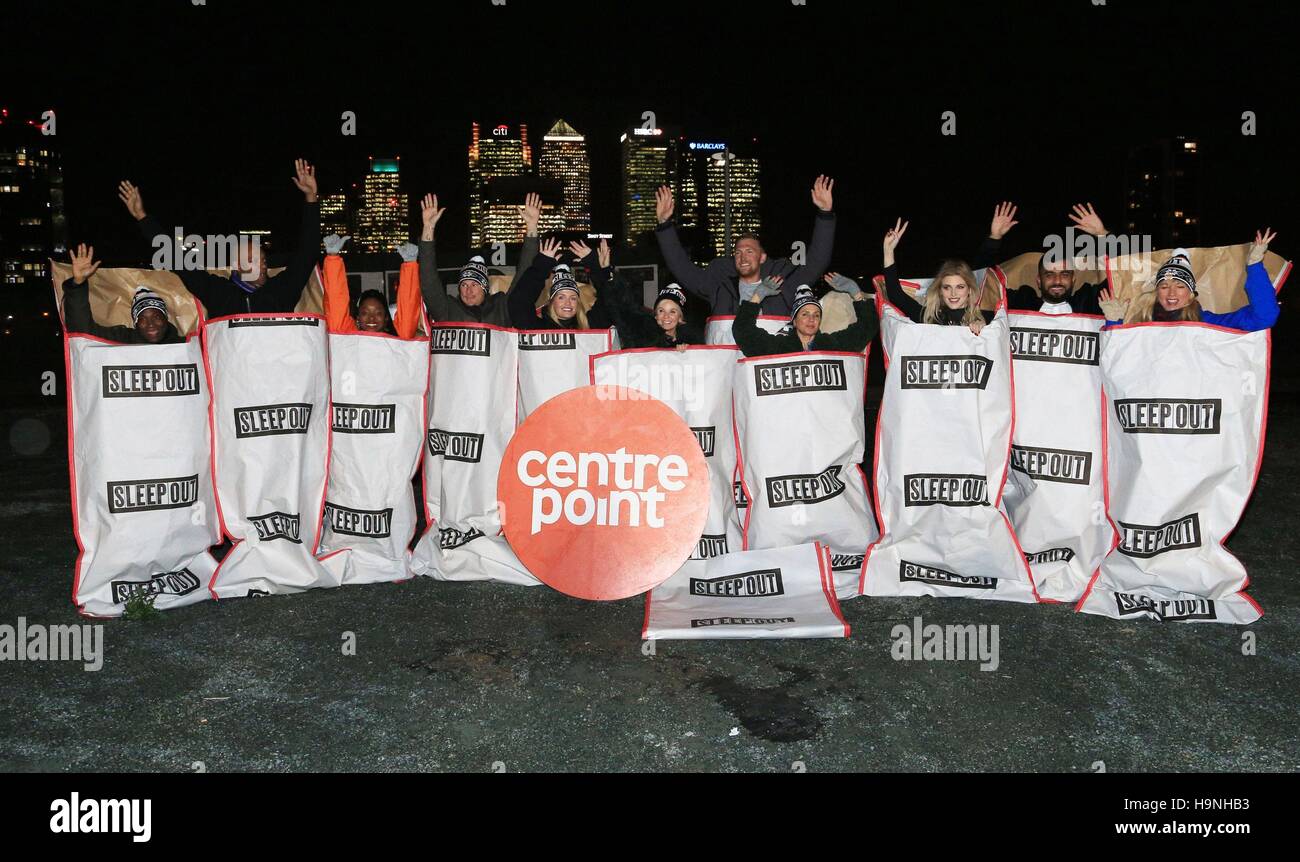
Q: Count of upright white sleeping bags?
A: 11